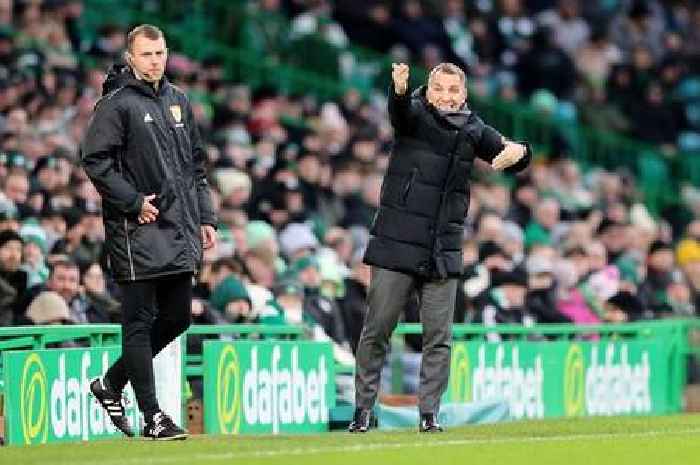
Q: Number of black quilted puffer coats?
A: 1